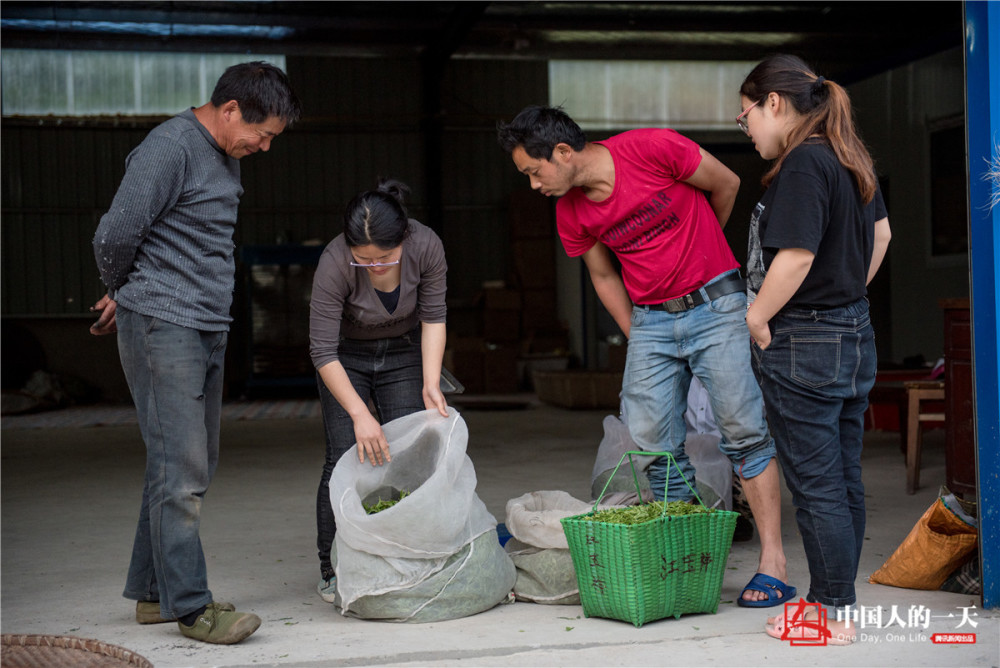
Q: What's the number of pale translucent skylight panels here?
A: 2